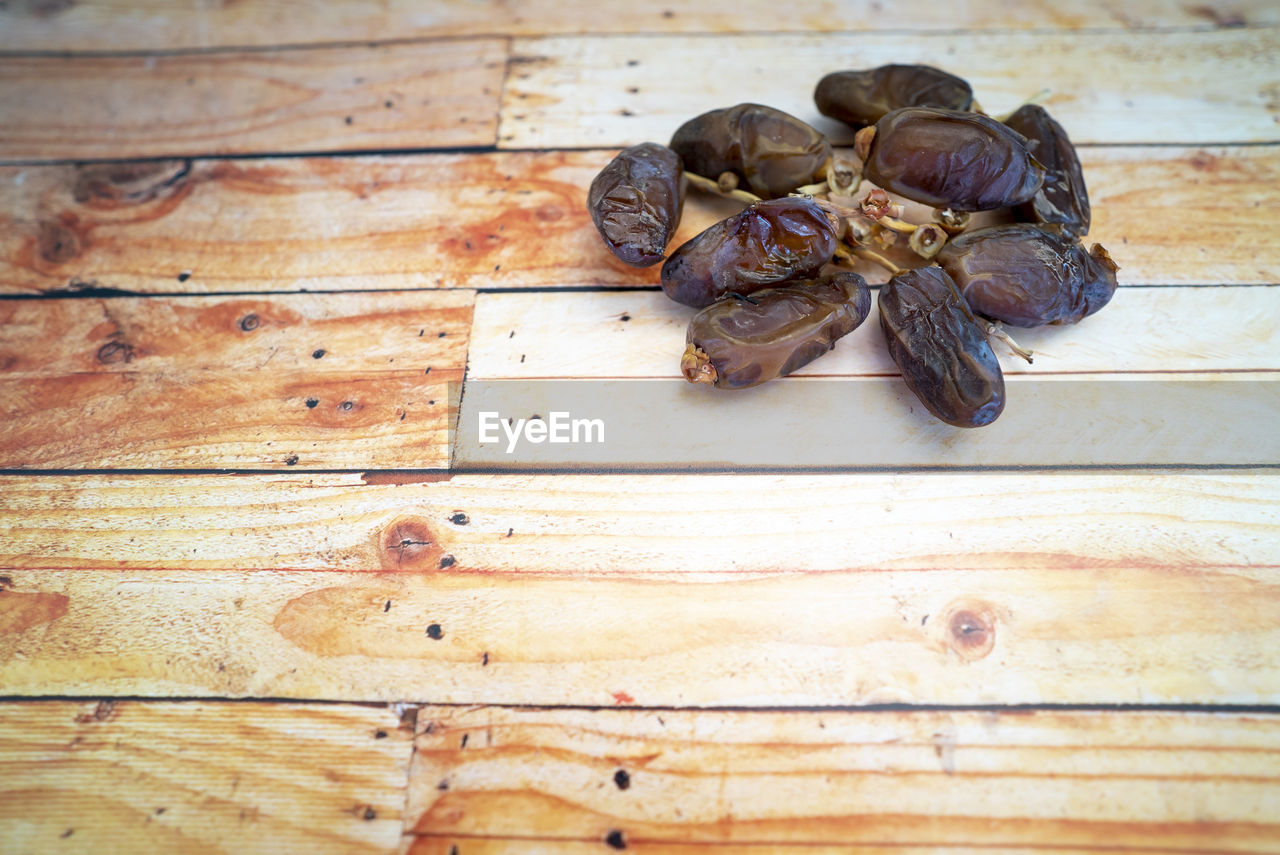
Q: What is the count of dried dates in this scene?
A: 9